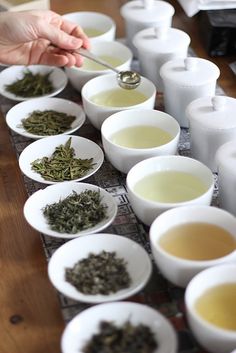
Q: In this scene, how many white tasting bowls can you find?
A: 7